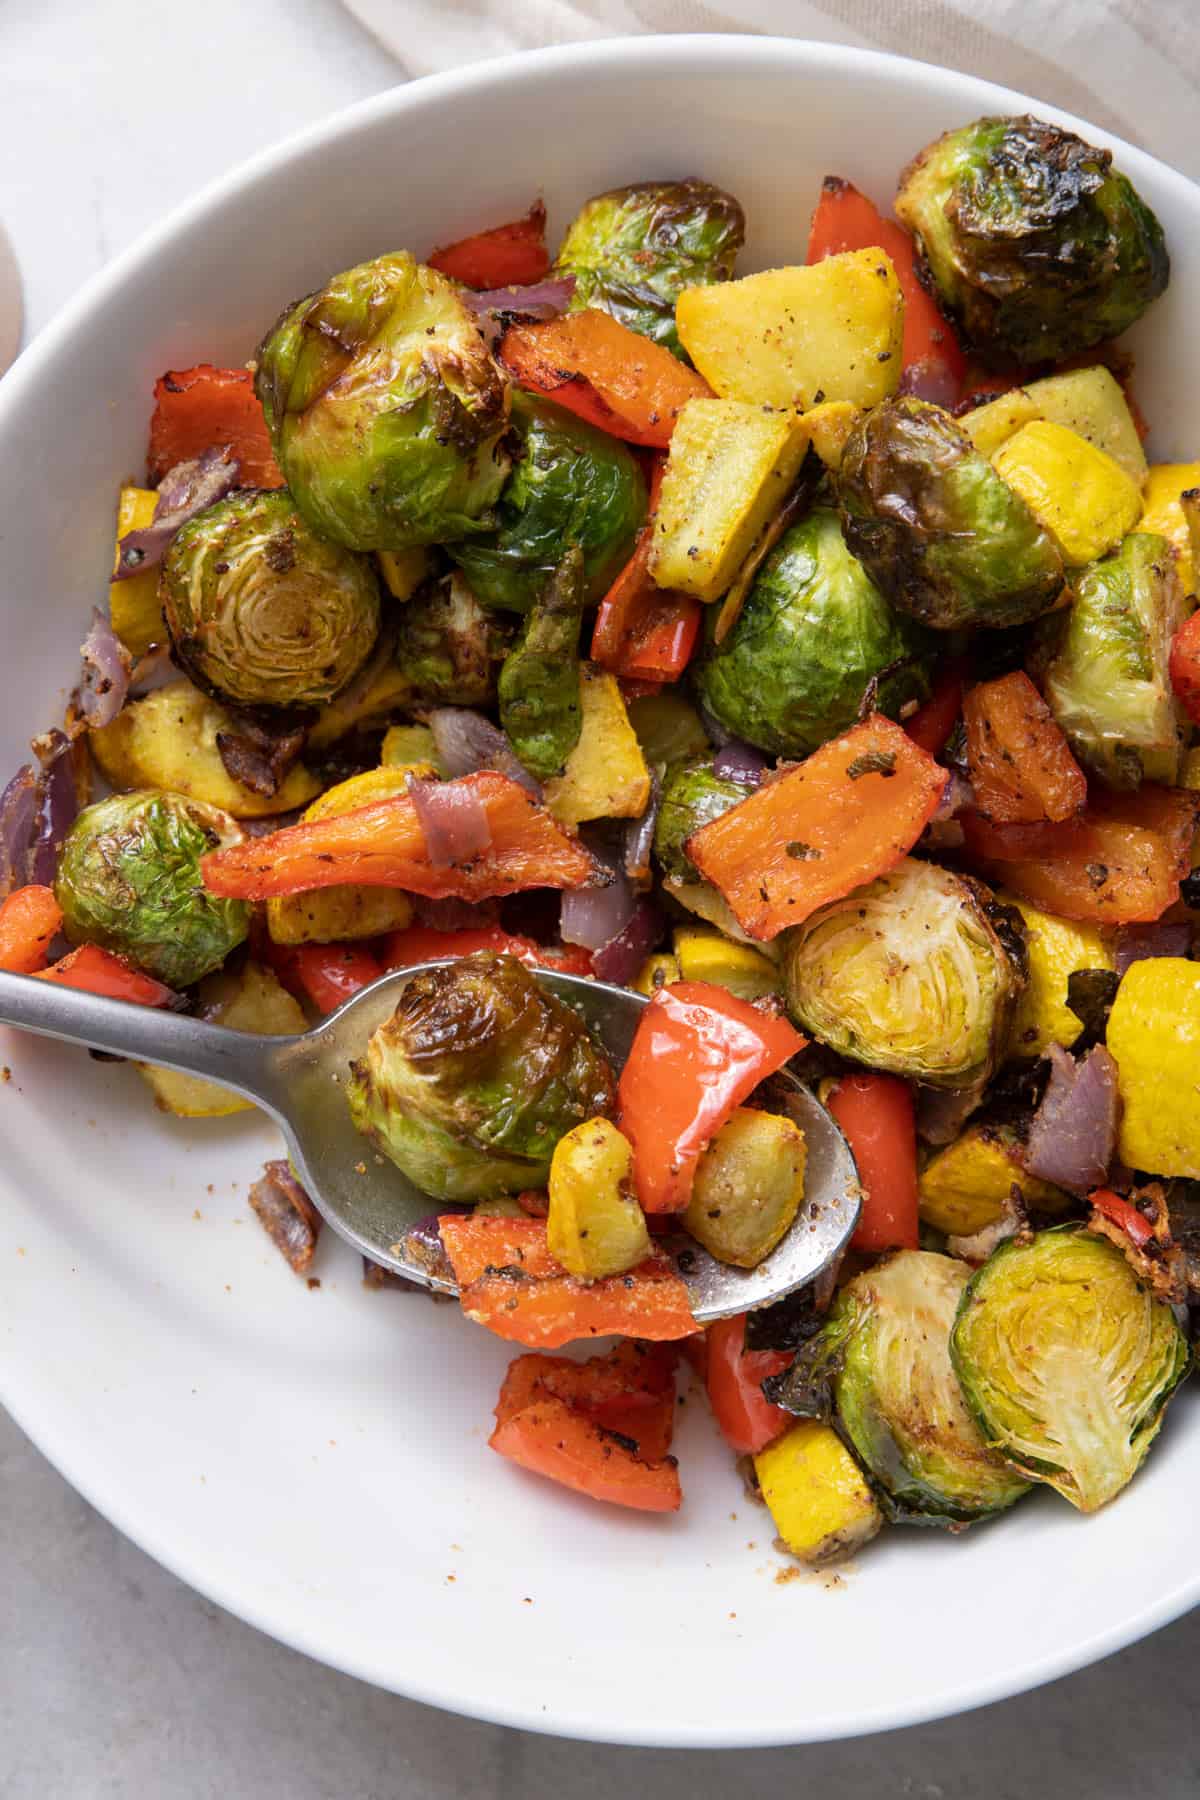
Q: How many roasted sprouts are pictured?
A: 15